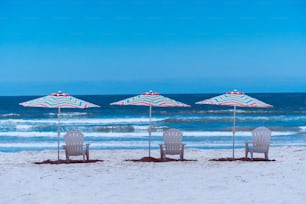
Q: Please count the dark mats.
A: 3